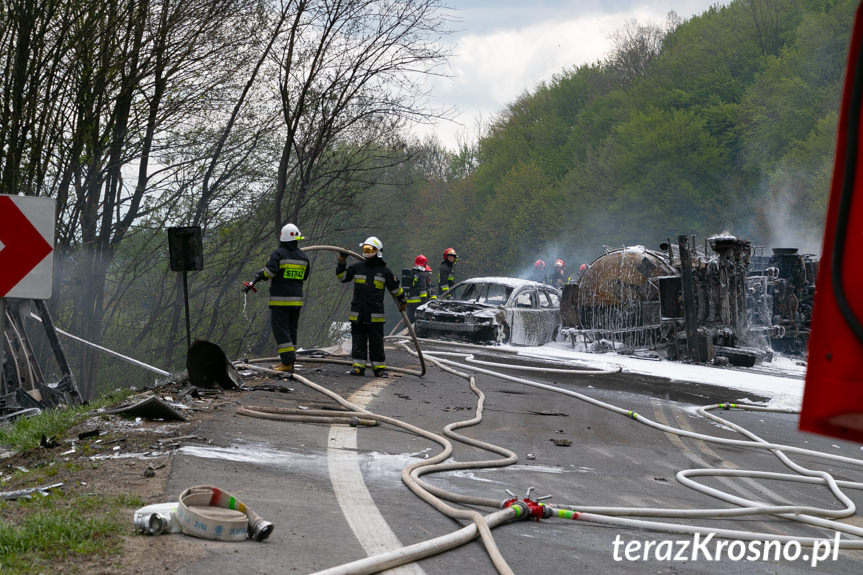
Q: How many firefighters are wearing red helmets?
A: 6